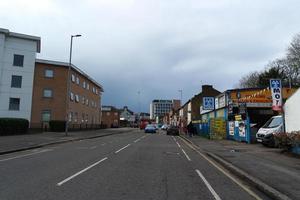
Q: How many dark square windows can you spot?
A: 3